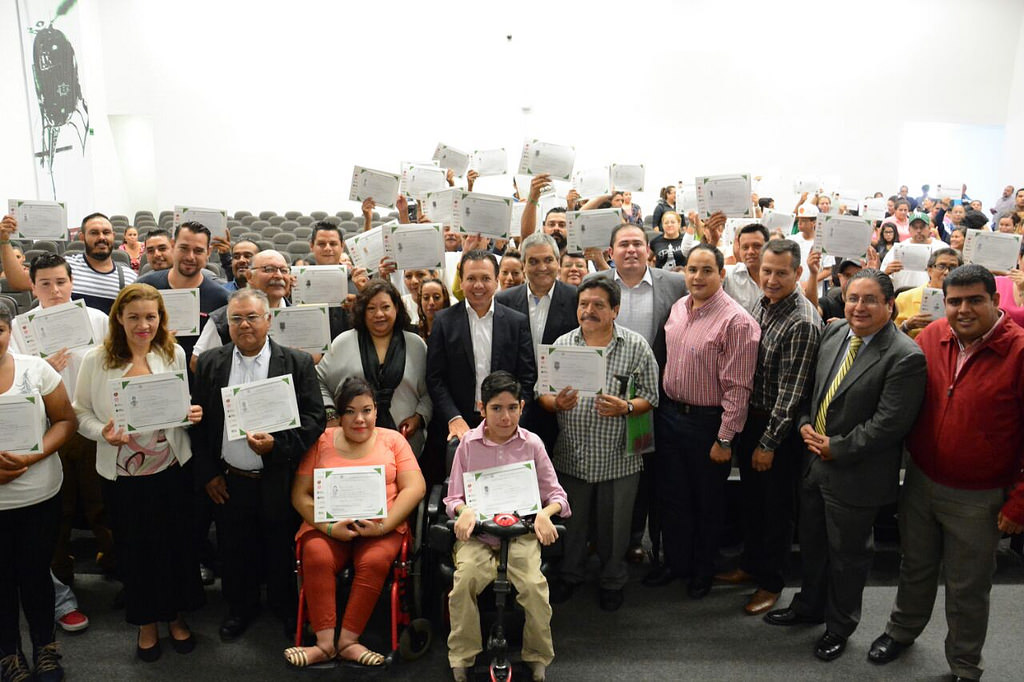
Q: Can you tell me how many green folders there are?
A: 1